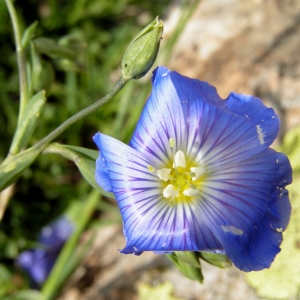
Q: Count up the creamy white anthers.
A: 5